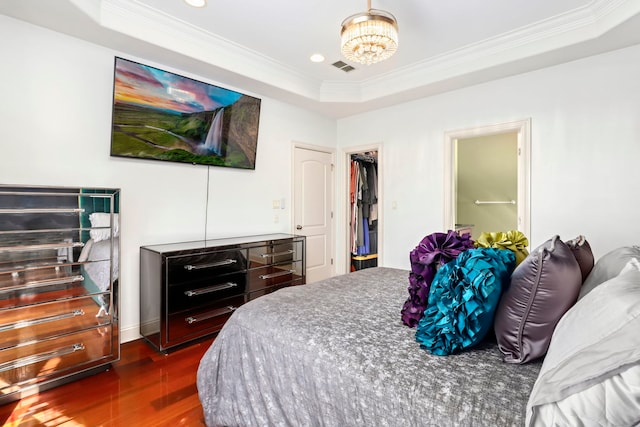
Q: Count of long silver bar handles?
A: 10